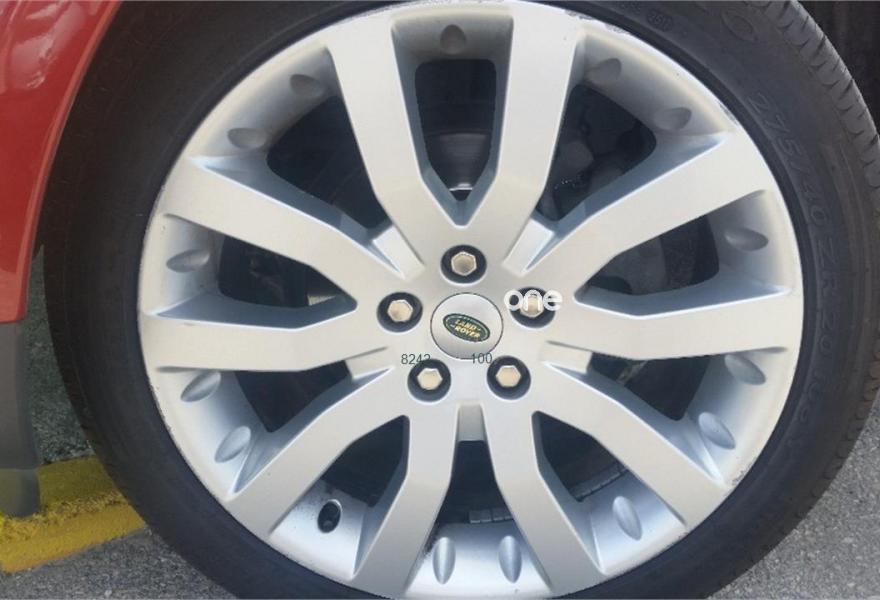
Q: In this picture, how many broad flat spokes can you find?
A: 10